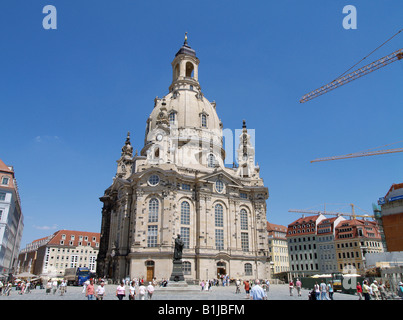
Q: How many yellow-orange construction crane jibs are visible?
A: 3